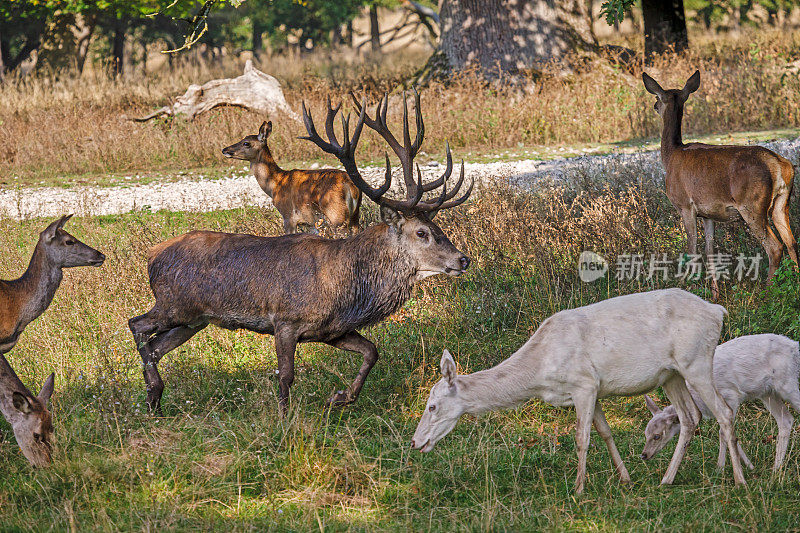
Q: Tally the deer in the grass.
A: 7